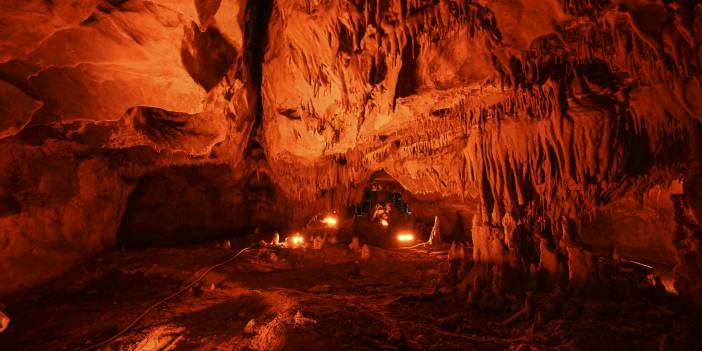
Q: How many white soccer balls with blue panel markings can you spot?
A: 0